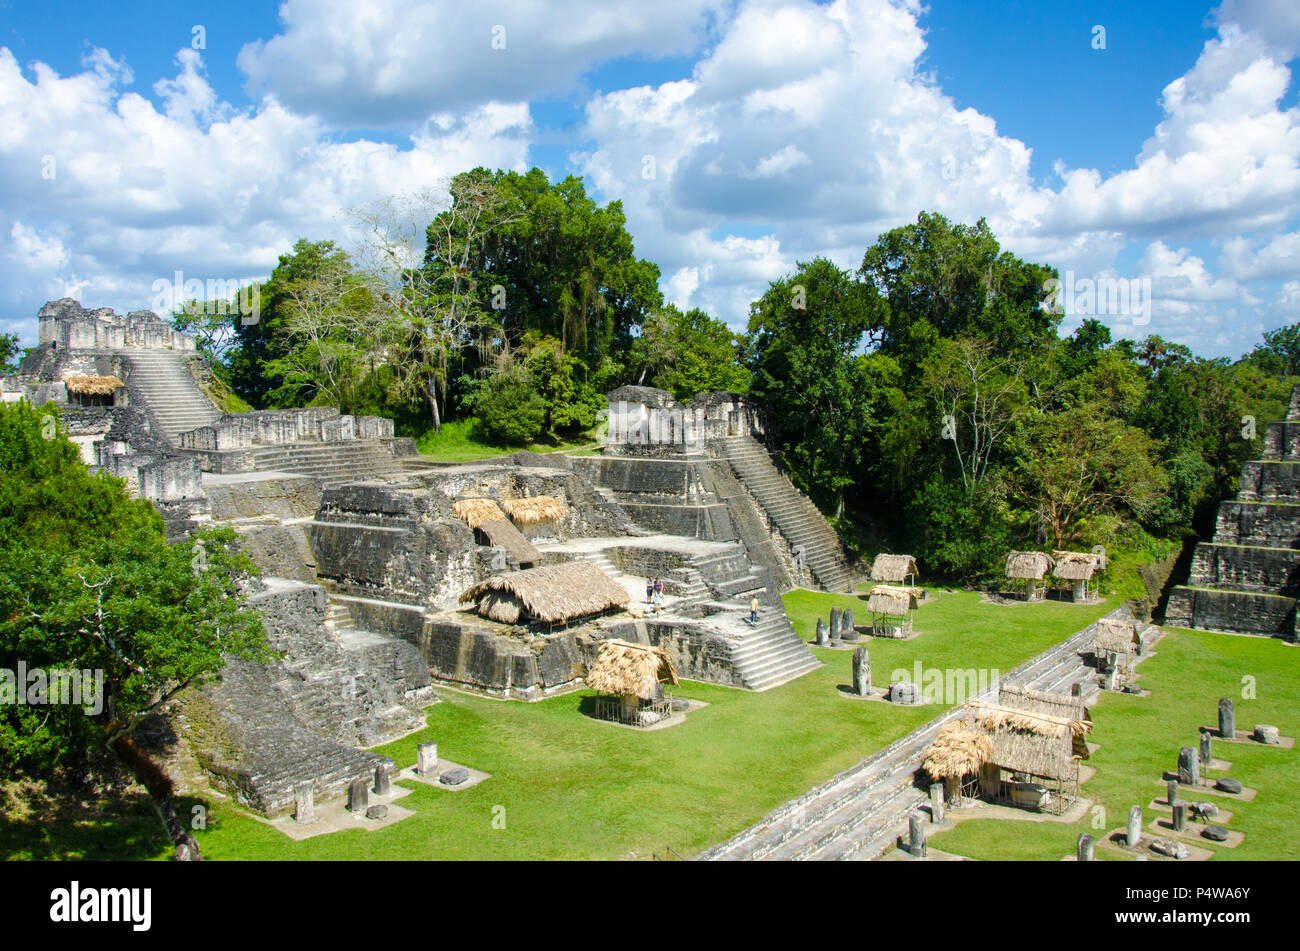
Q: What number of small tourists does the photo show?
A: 4